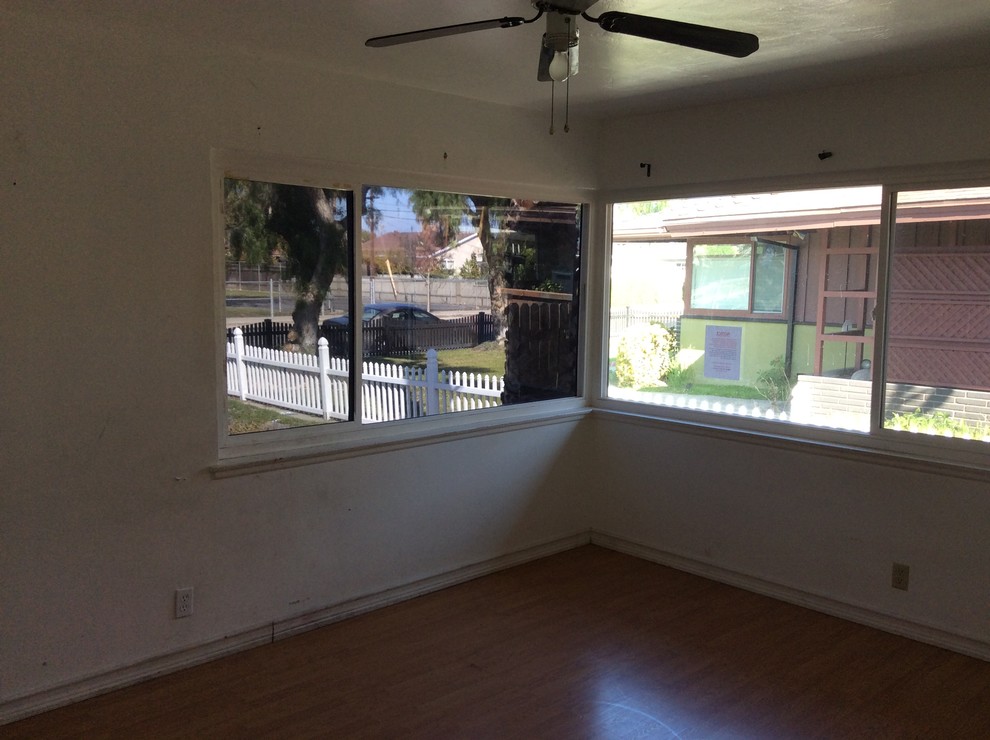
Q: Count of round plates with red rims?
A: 0